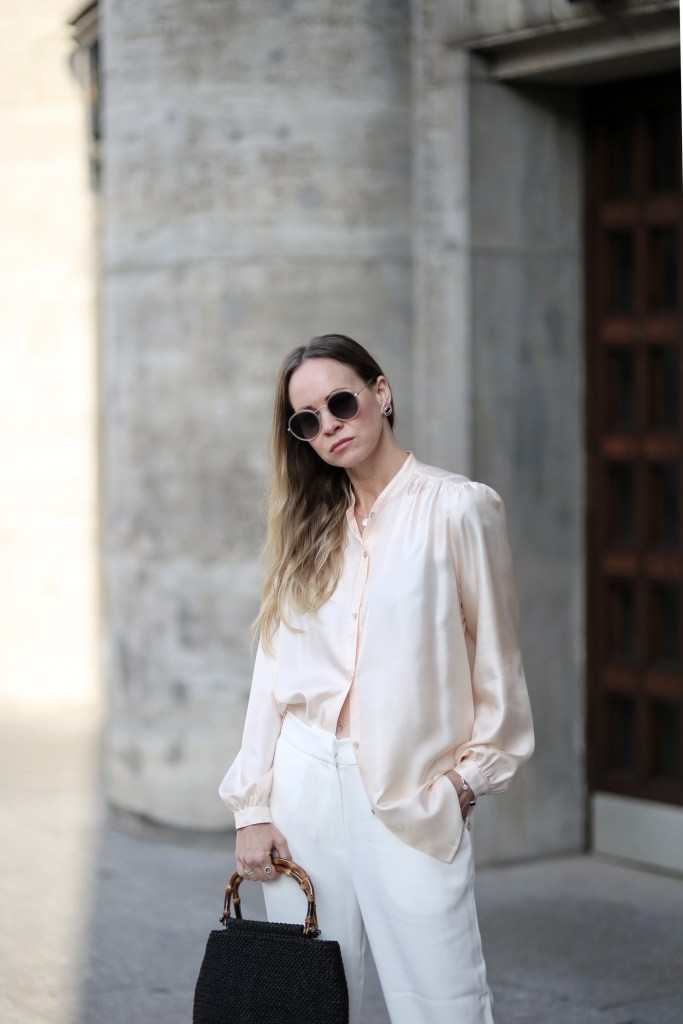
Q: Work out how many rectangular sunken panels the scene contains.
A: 12